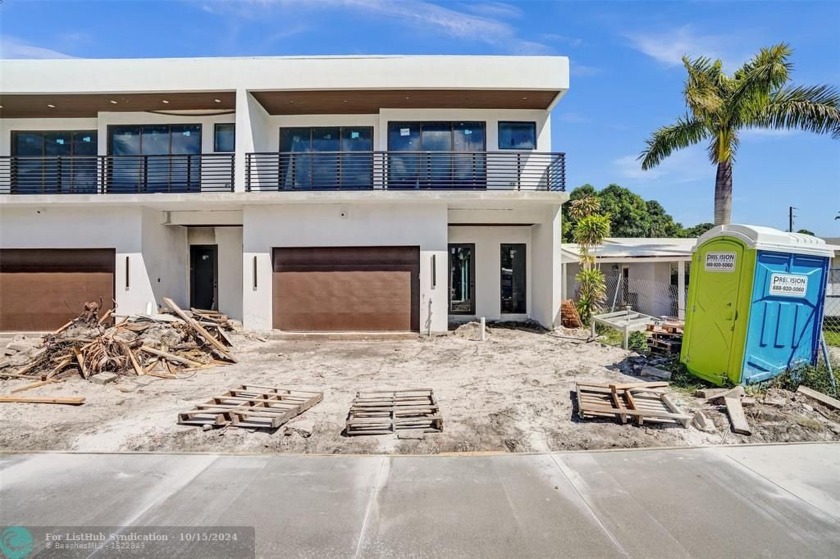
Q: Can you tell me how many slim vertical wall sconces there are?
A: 3